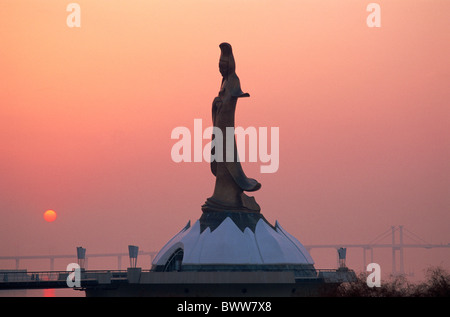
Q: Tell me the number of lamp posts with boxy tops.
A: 3